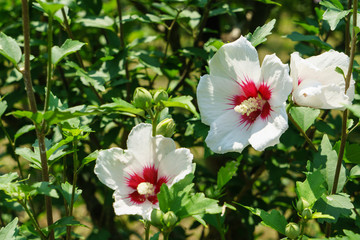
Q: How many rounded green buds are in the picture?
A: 8